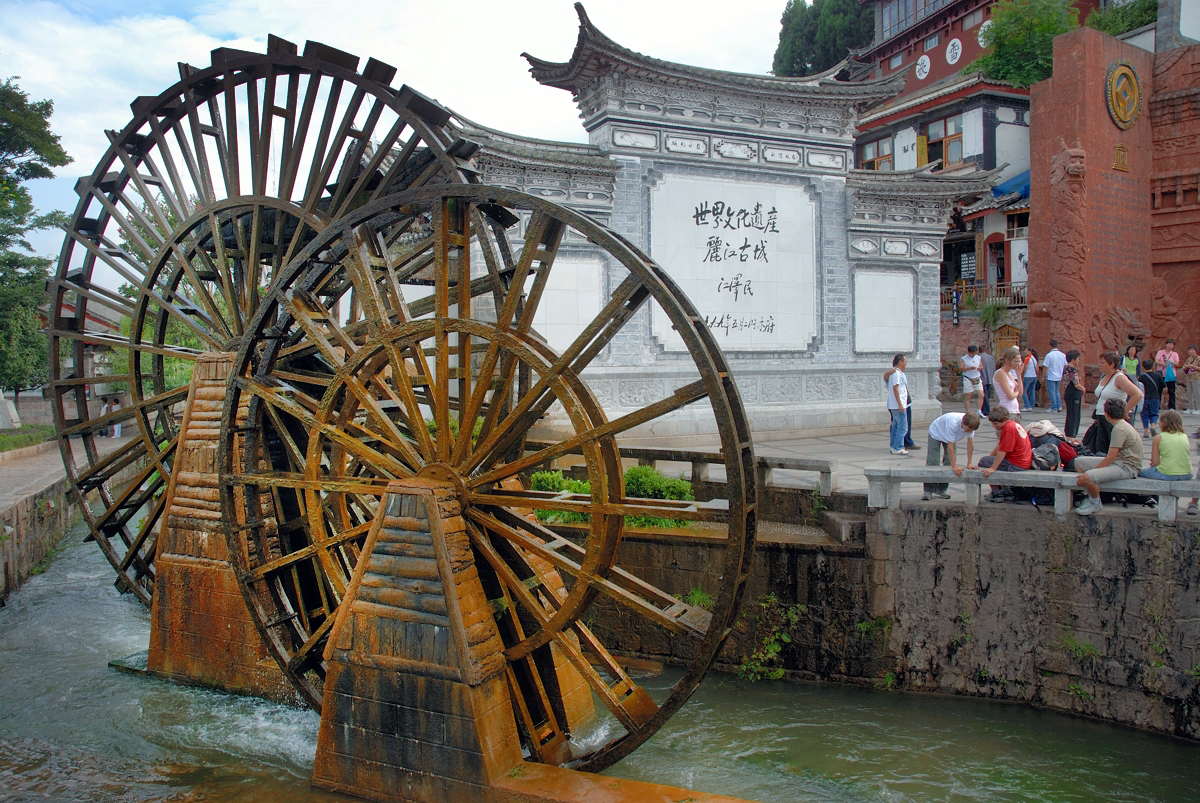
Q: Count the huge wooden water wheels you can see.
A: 2